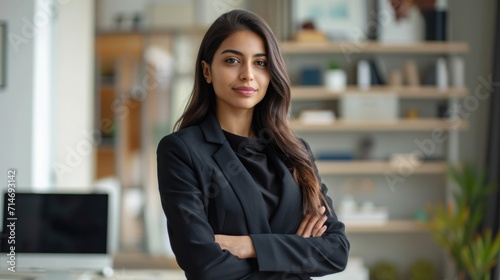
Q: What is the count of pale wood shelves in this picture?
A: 5